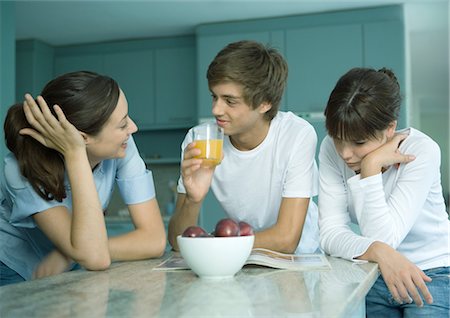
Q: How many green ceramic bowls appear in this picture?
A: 0